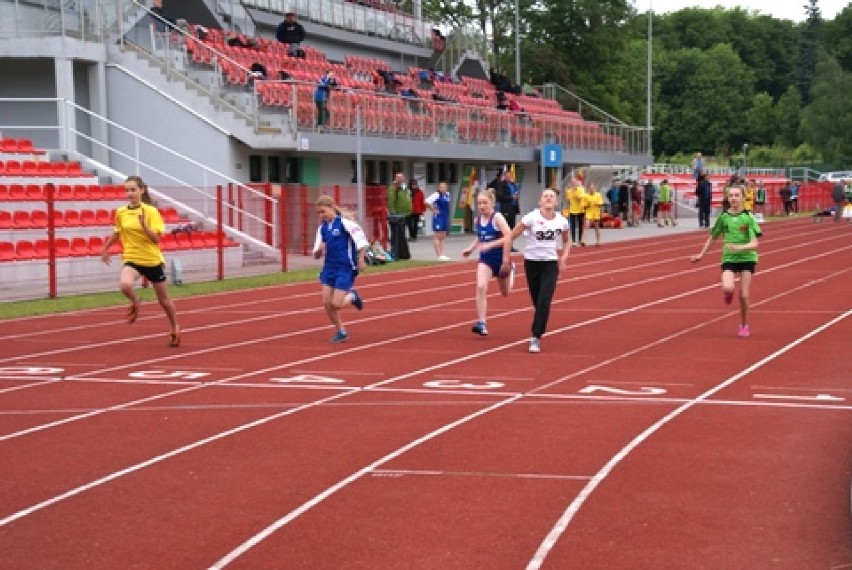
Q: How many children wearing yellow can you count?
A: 3